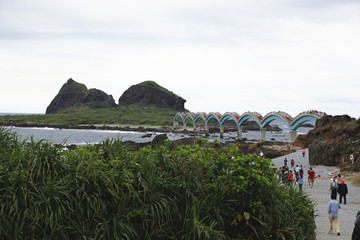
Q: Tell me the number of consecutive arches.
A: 8